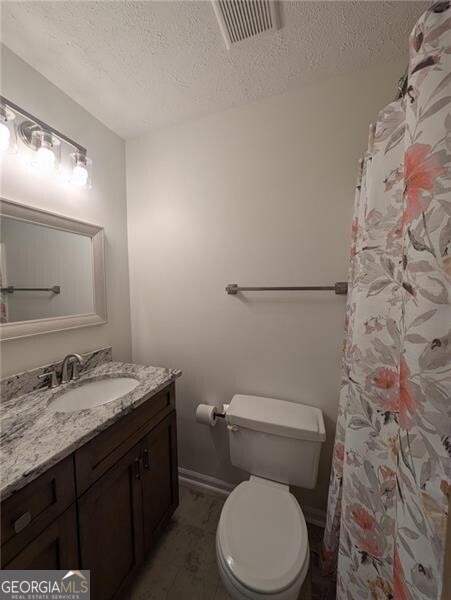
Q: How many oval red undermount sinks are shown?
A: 0